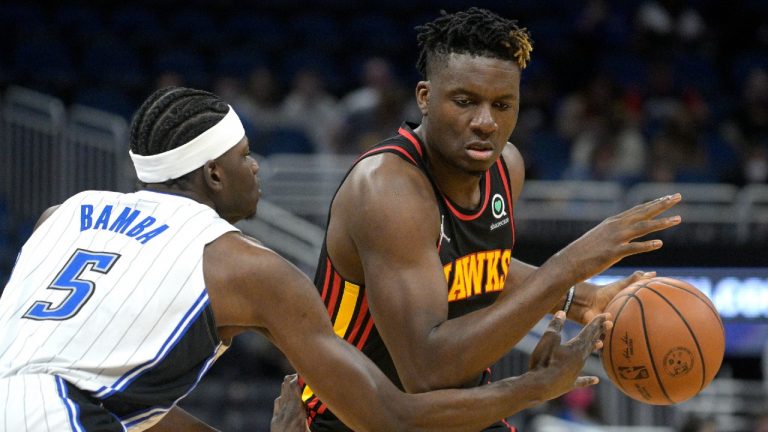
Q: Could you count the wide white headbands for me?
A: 1